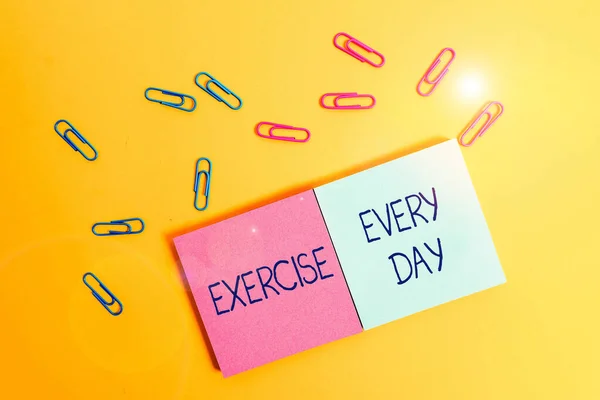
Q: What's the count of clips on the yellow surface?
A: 11